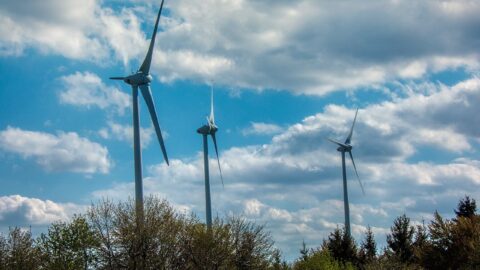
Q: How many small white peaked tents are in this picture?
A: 0